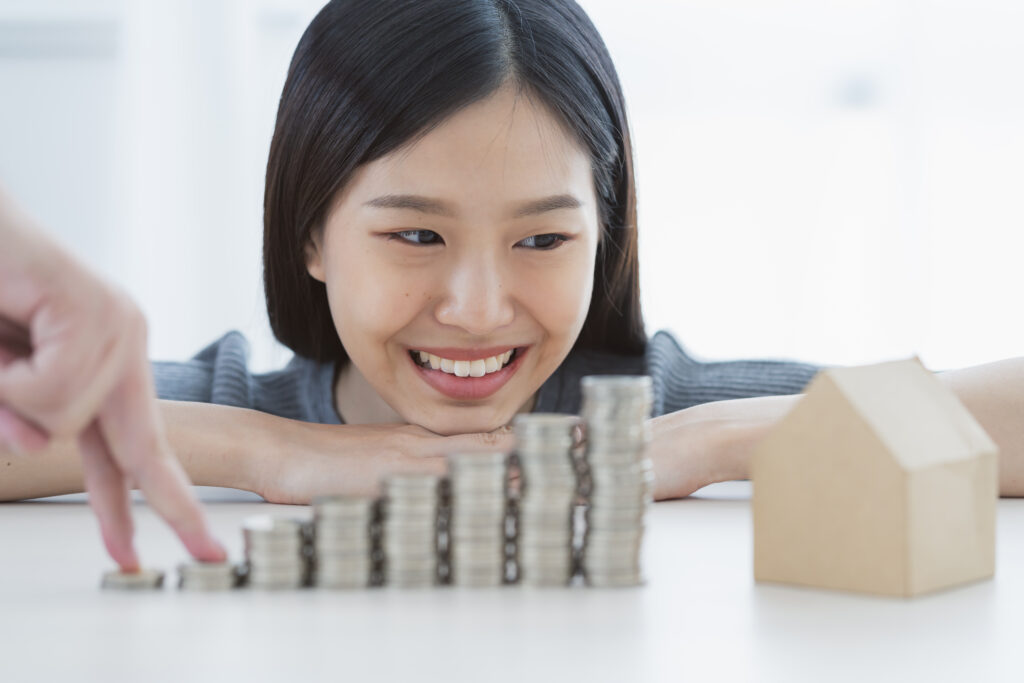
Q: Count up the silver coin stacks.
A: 8